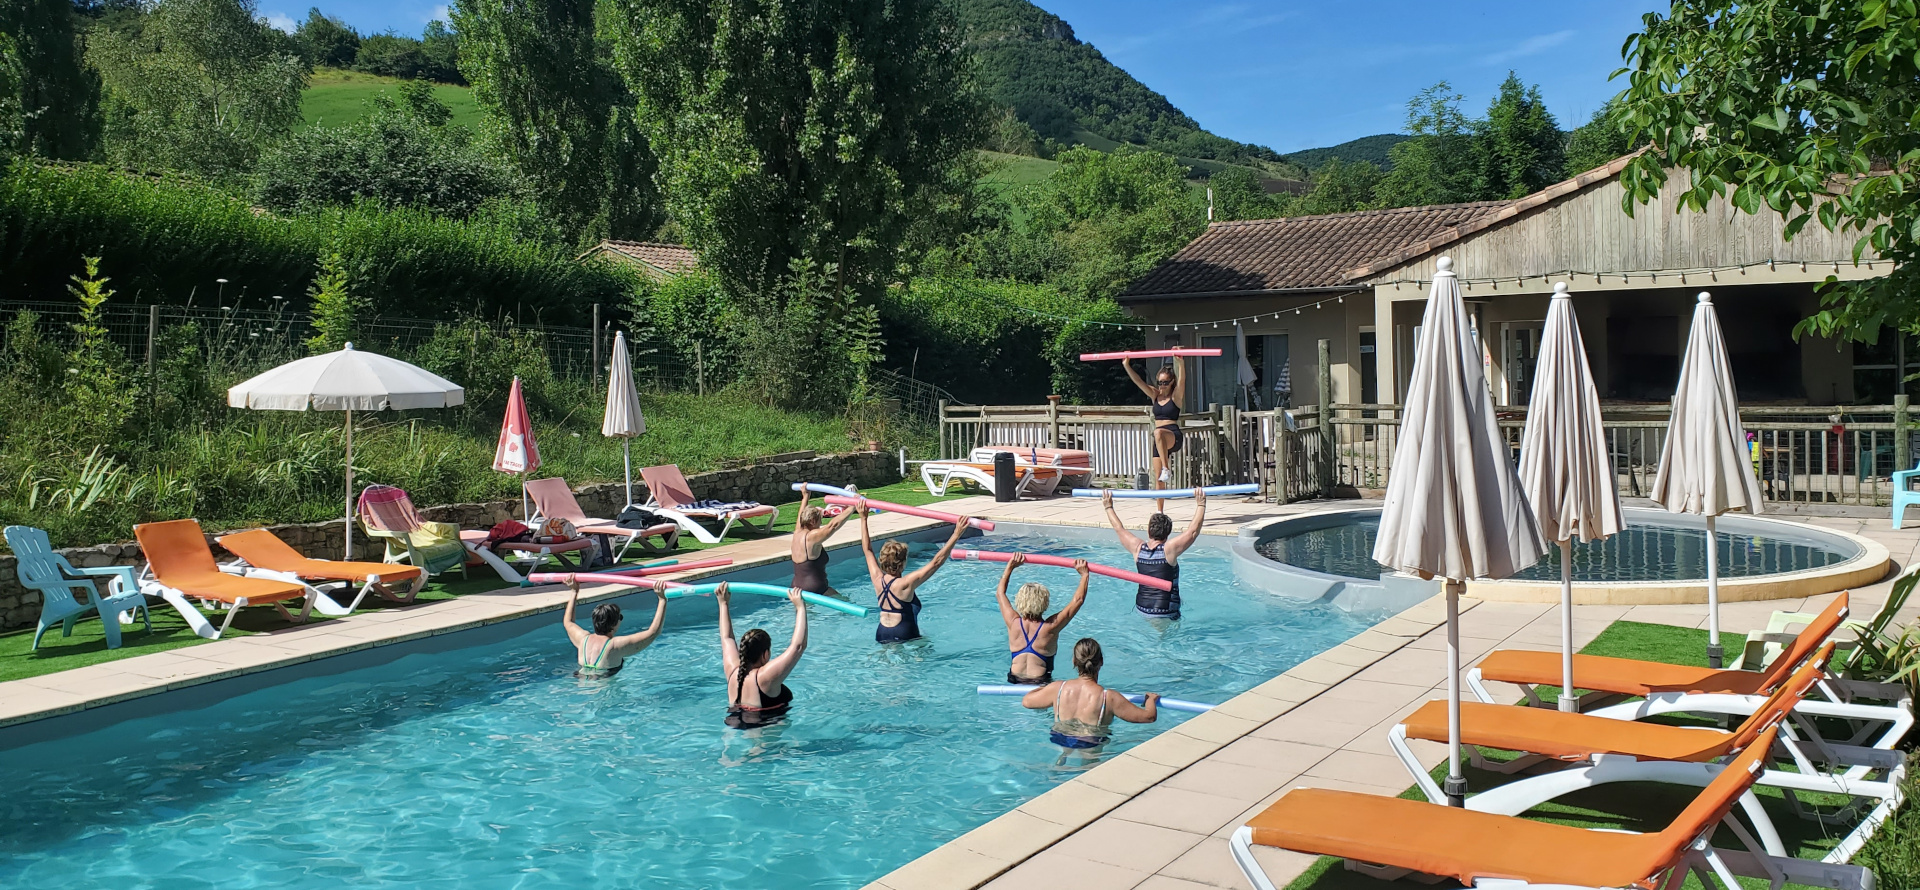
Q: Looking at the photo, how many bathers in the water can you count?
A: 7